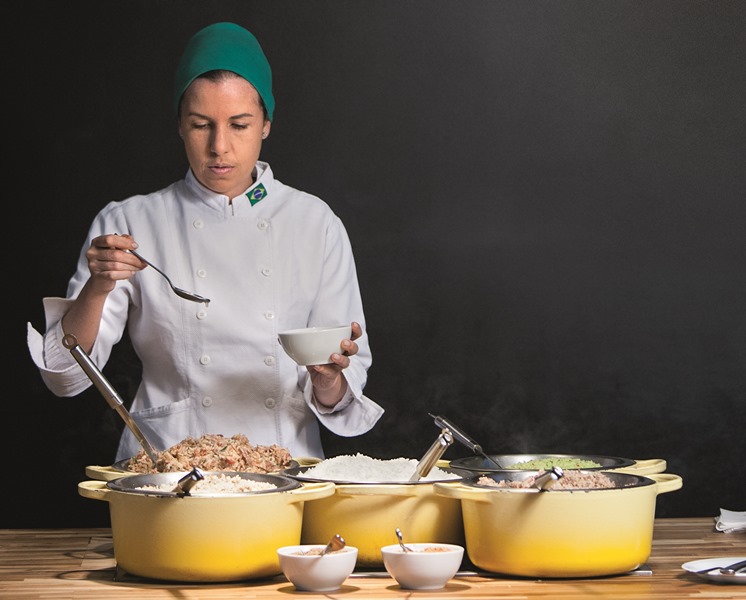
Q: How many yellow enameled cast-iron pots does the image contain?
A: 5